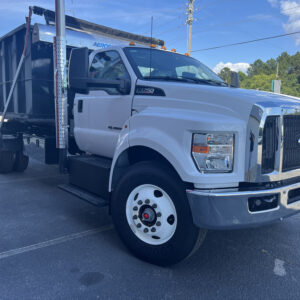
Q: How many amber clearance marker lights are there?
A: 5